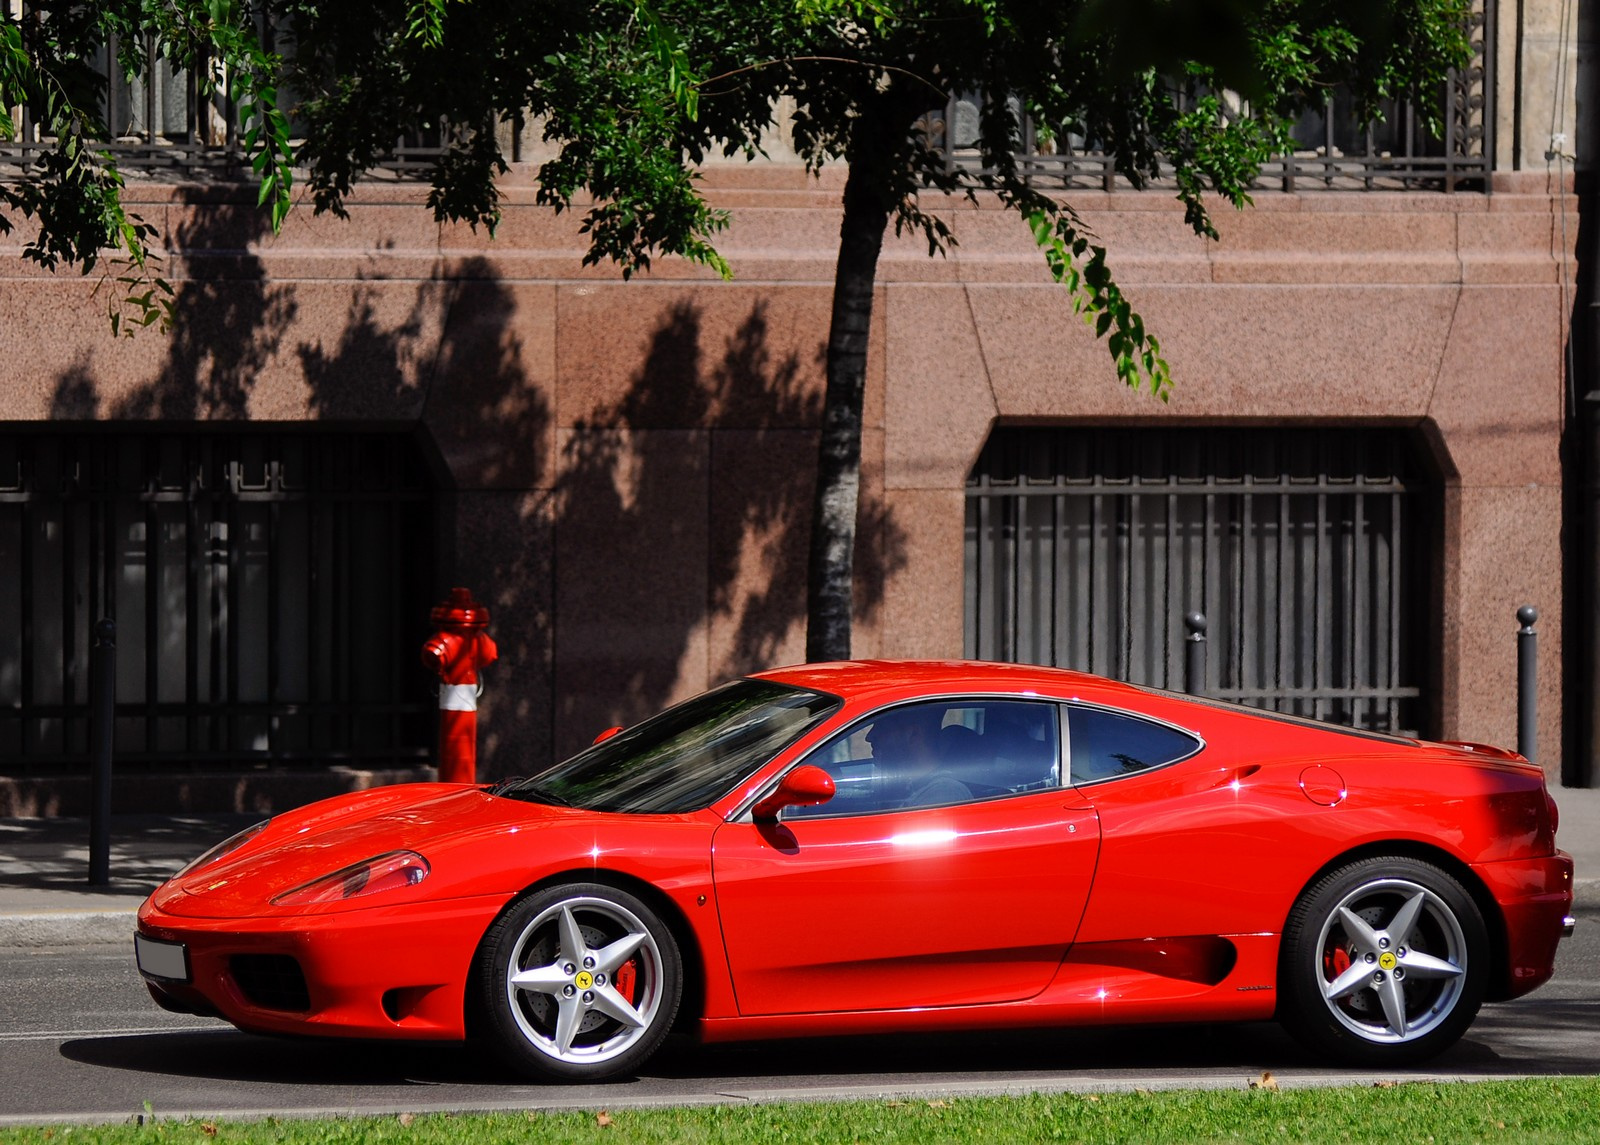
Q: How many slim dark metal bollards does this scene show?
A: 3